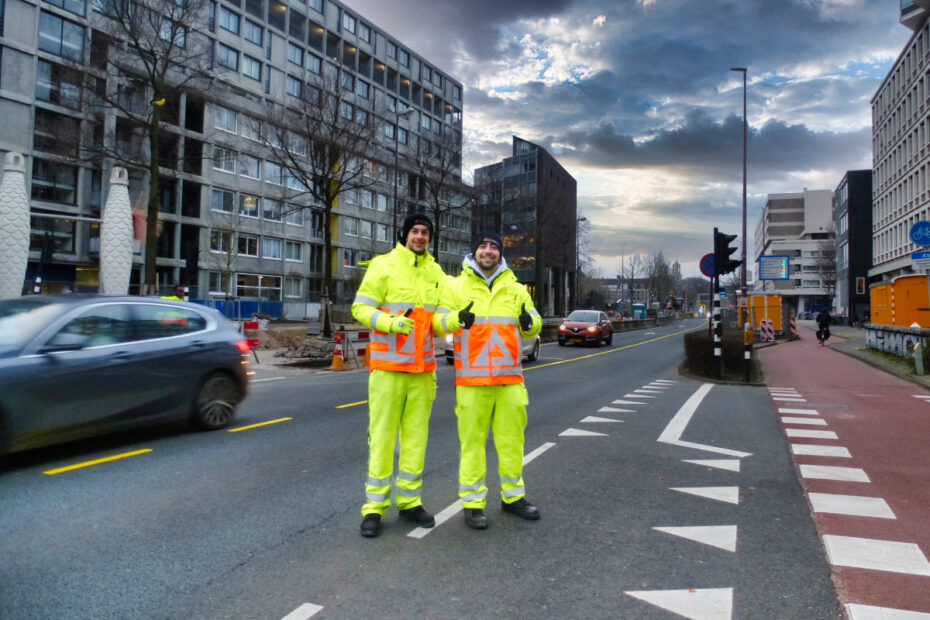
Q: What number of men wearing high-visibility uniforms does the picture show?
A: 2